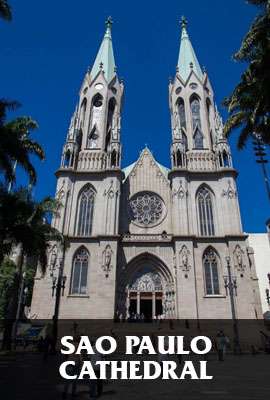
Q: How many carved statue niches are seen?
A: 4